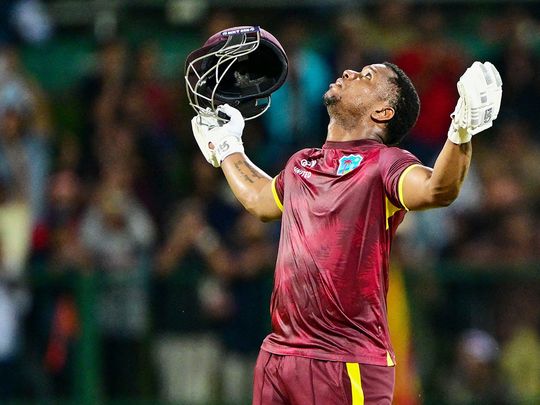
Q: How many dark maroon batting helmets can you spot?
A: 1